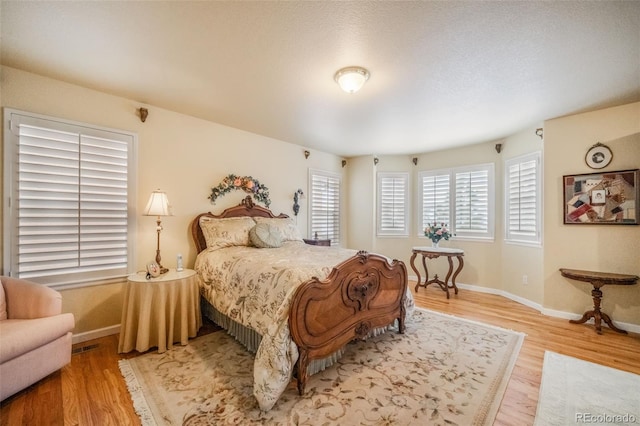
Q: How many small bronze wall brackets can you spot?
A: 7